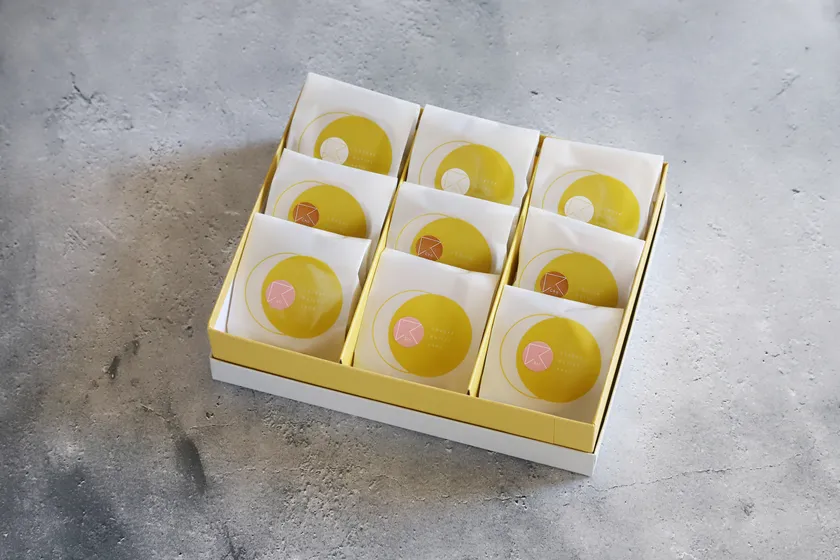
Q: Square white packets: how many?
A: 9